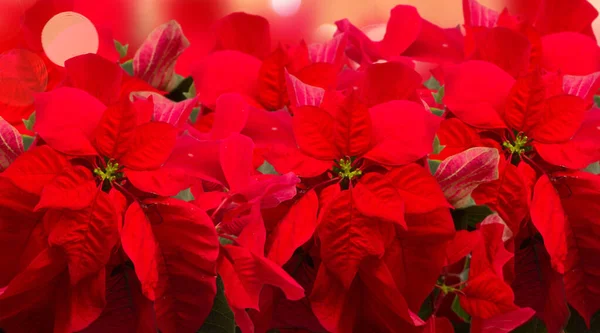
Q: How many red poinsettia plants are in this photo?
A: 3